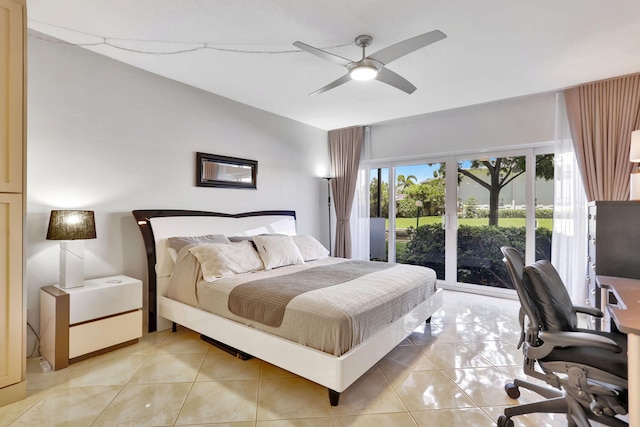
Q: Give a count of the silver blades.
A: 4